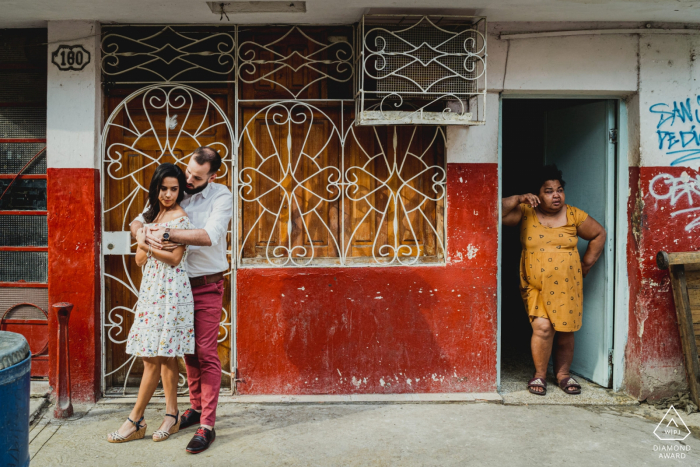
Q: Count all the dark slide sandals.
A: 2